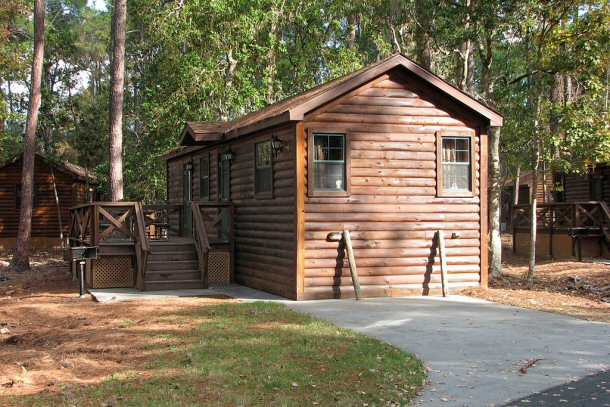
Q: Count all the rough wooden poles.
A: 2